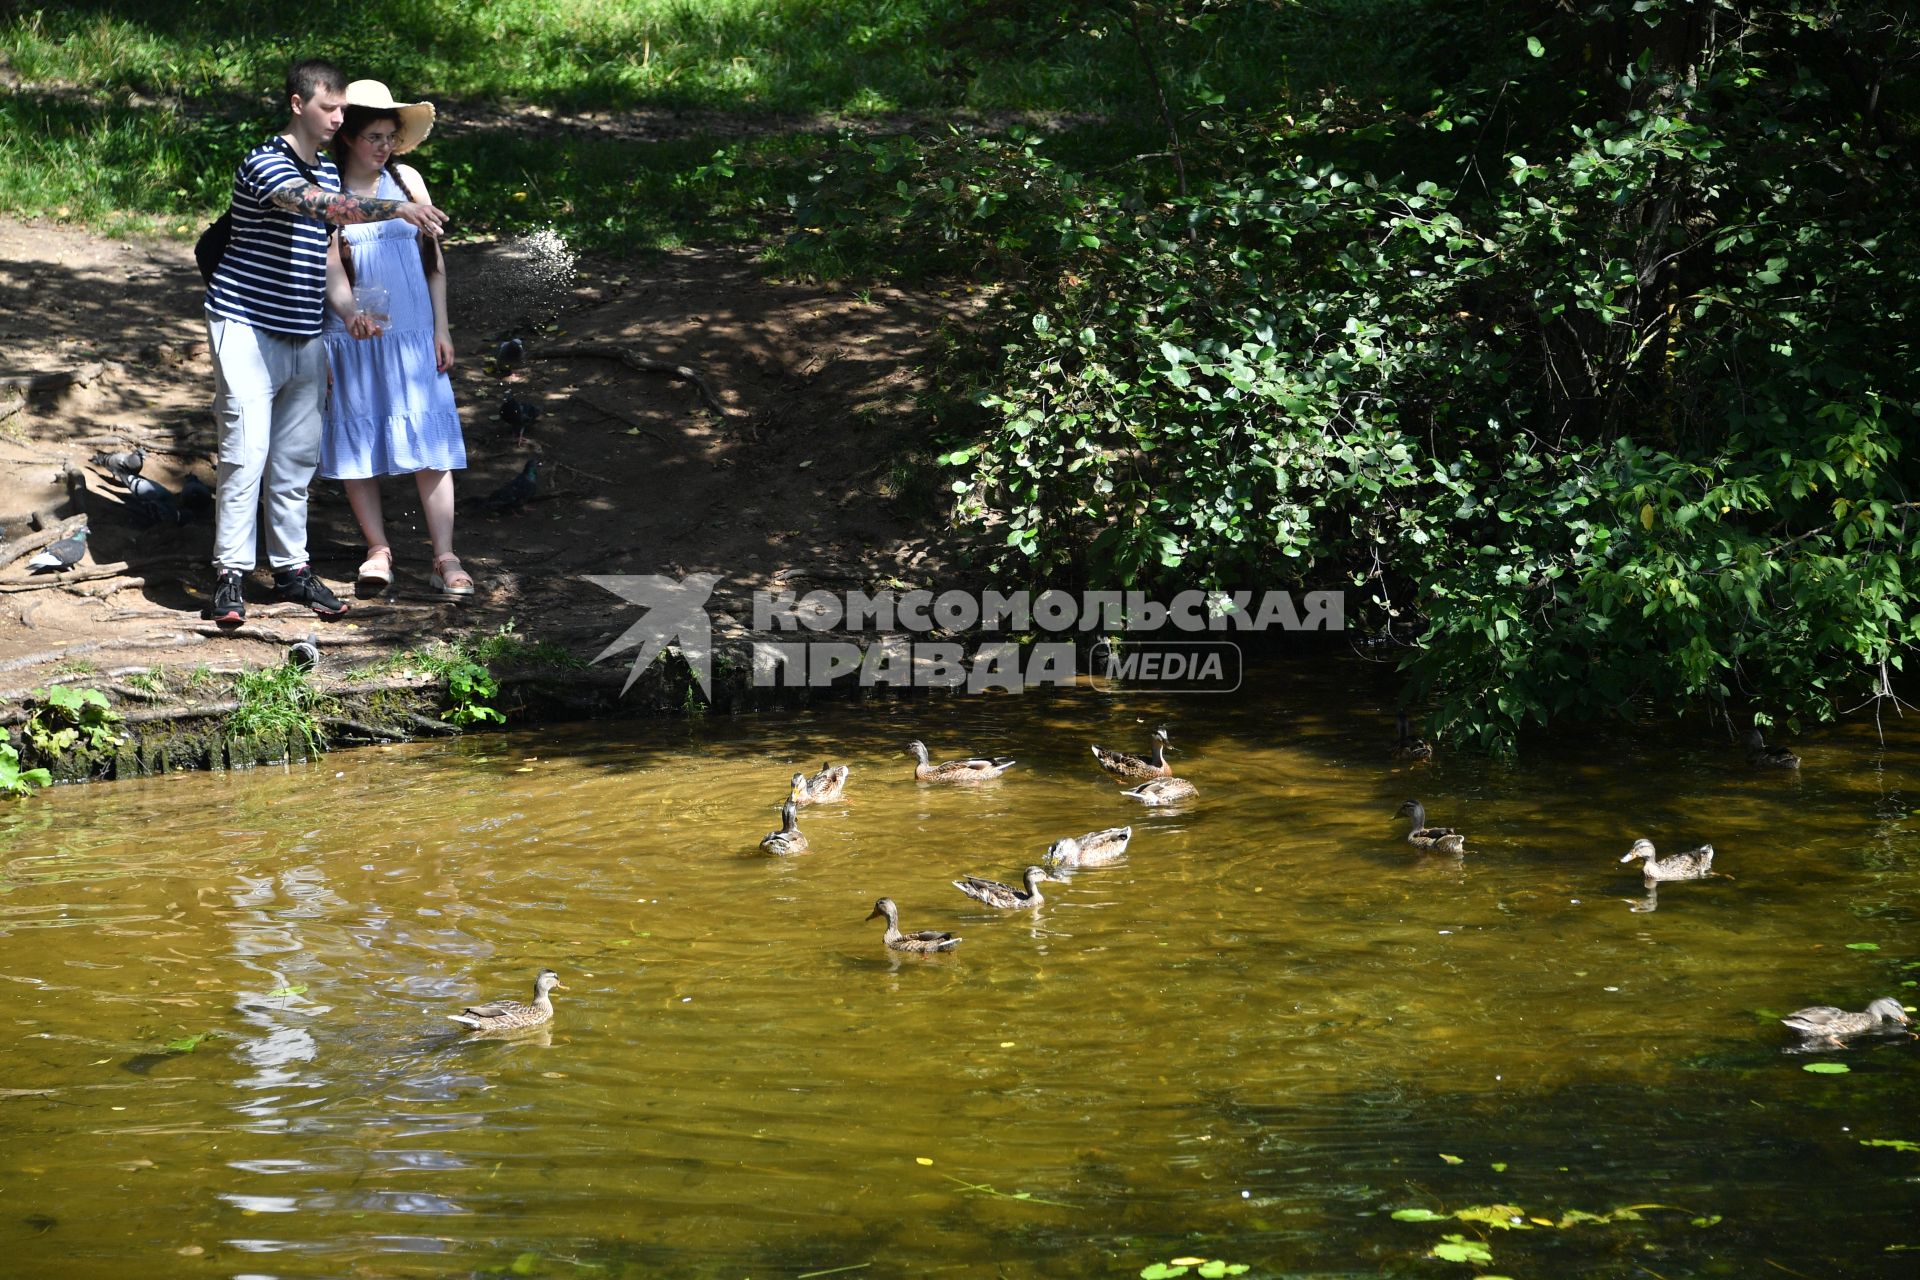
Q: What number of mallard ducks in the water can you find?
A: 14